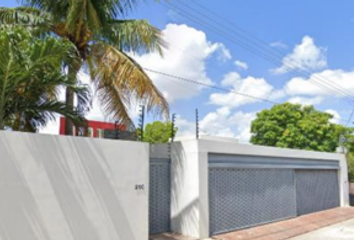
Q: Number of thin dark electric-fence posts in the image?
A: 3